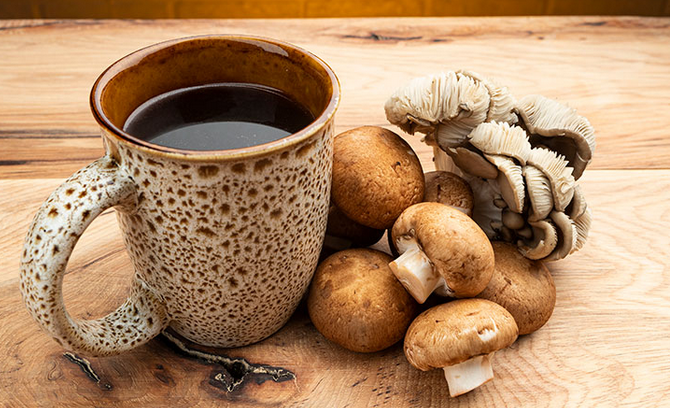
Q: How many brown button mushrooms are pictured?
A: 7